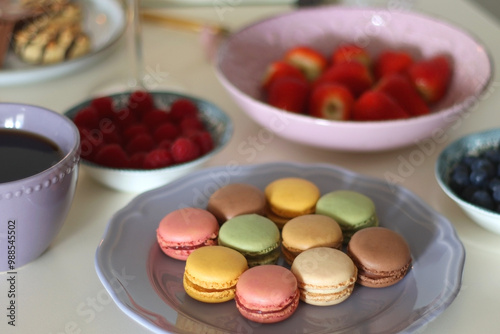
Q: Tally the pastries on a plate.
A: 10